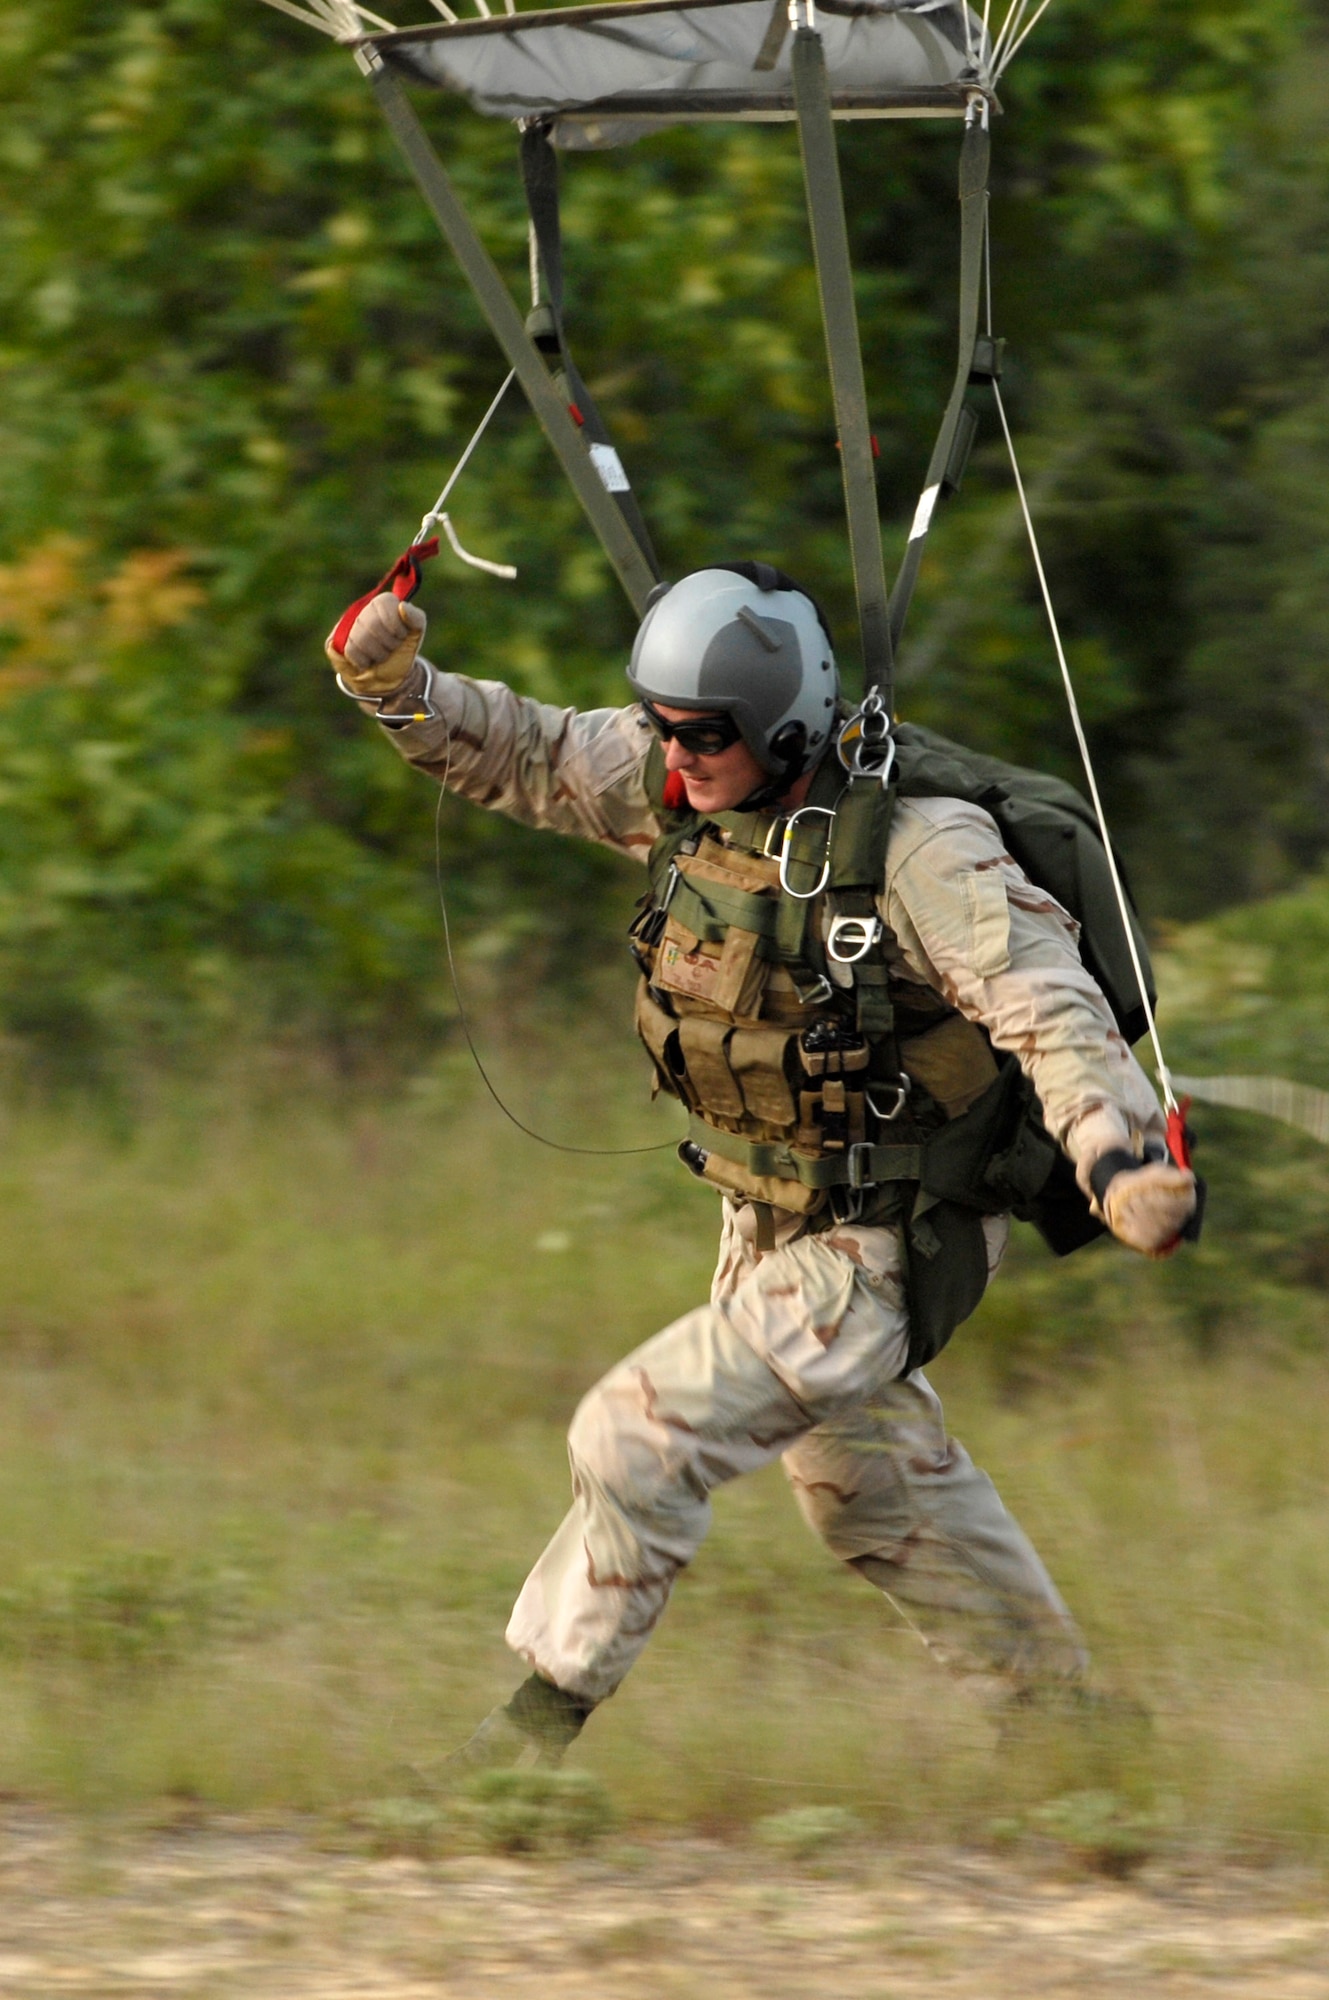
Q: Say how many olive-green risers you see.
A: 4